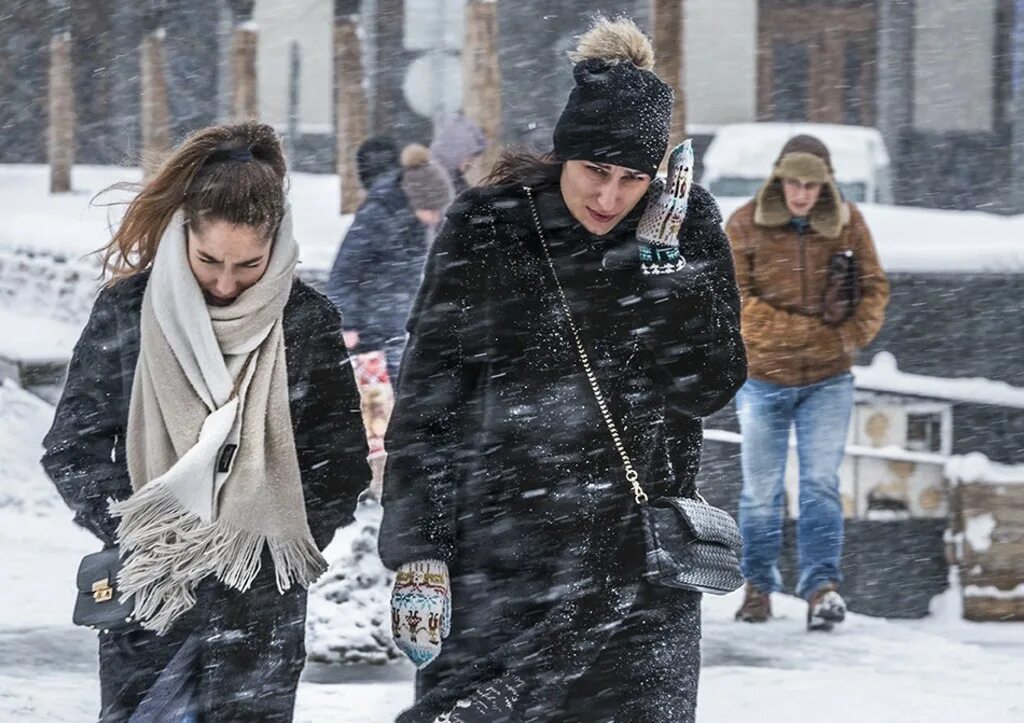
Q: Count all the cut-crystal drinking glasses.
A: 0